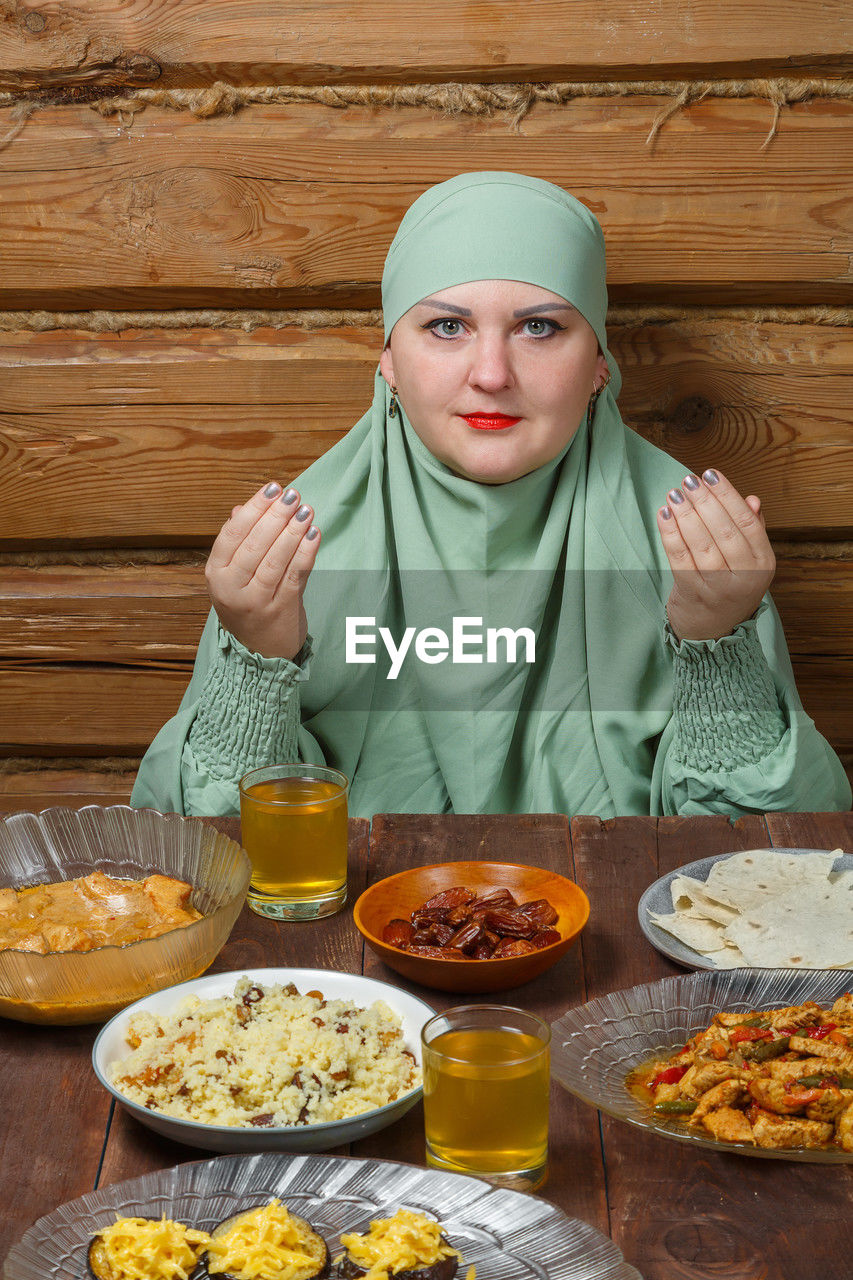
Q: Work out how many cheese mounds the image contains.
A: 3